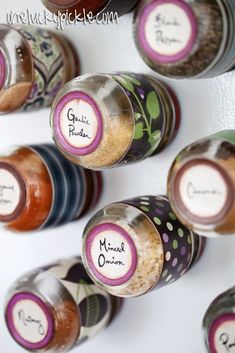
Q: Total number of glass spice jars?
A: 9